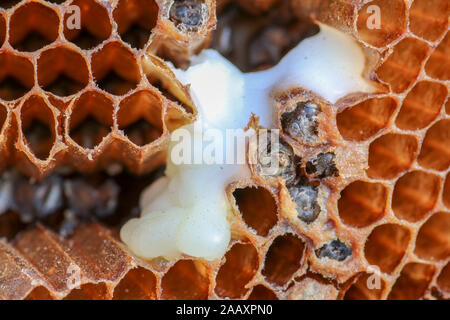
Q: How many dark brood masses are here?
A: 6